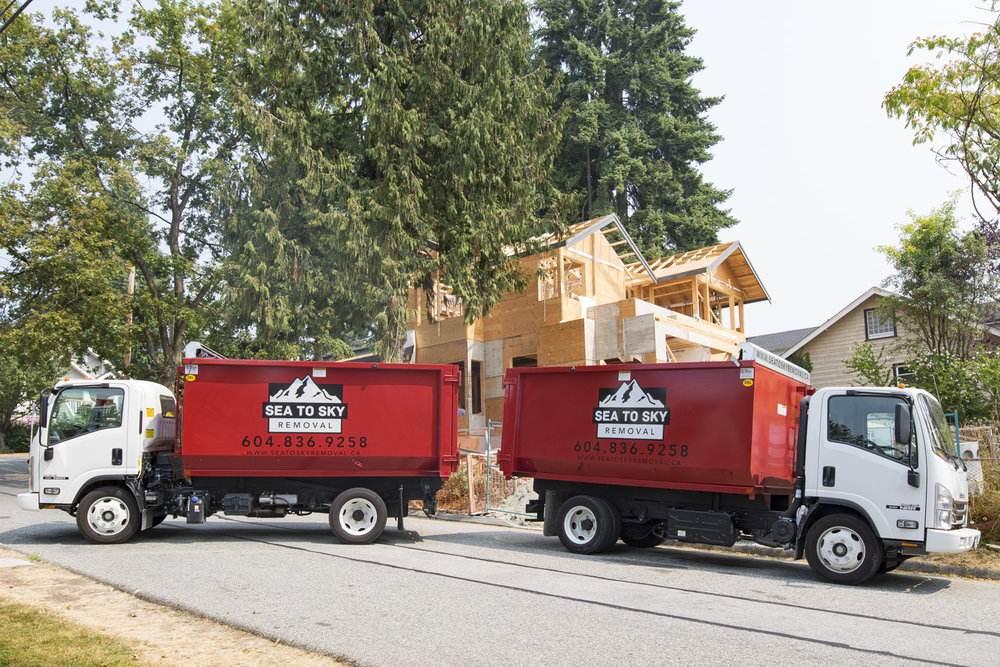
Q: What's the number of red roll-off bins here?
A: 2